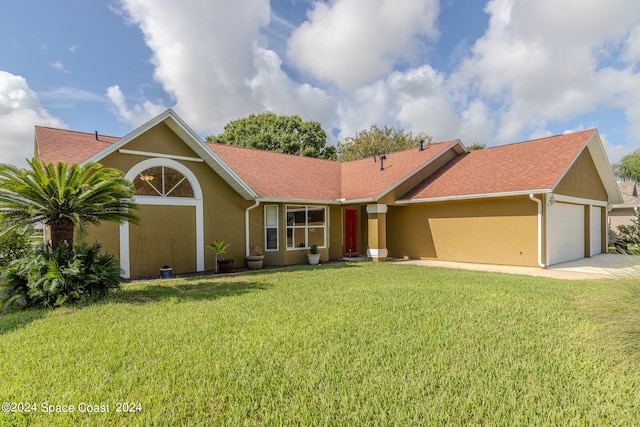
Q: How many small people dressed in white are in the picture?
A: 0